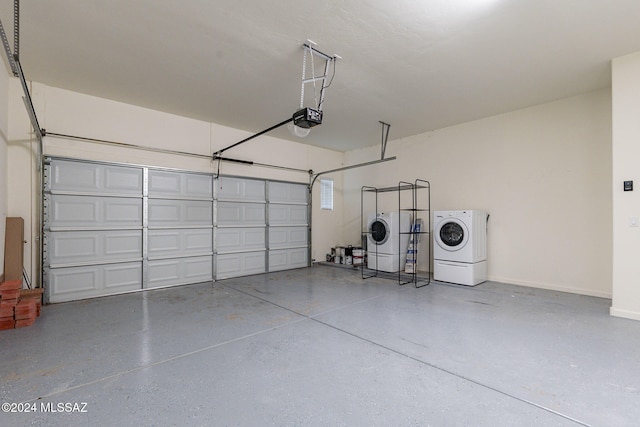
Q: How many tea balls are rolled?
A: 0